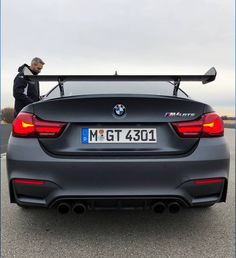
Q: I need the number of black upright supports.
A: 2